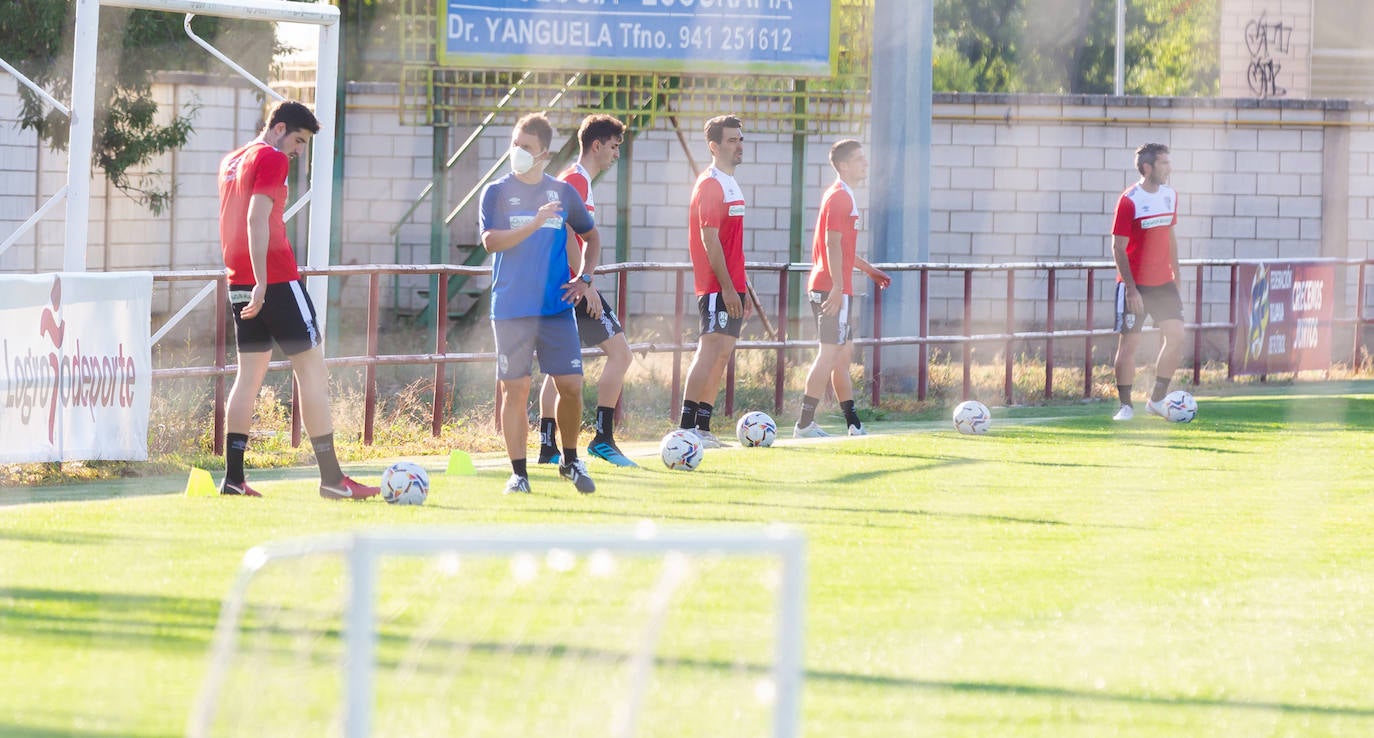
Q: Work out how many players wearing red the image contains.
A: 5